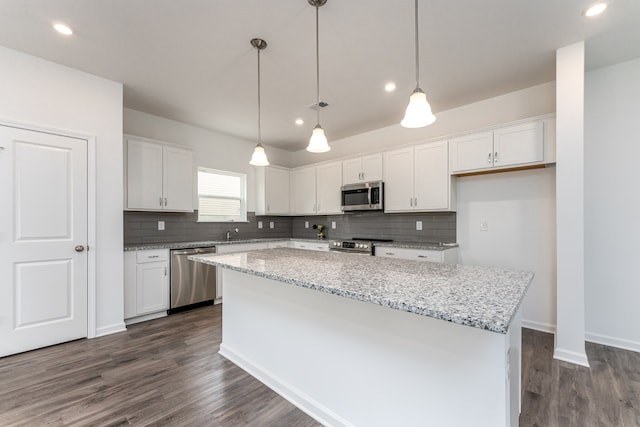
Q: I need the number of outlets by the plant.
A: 2